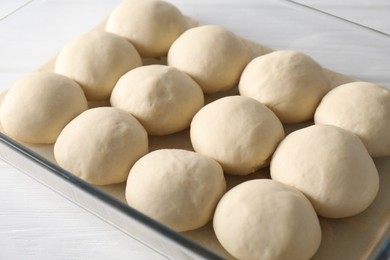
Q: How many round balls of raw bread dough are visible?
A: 12